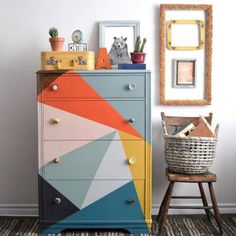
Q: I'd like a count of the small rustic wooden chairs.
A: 1